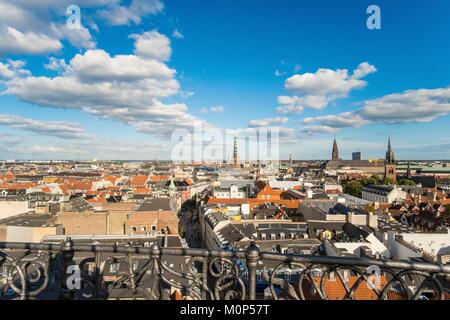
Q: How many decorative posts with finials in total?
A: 3